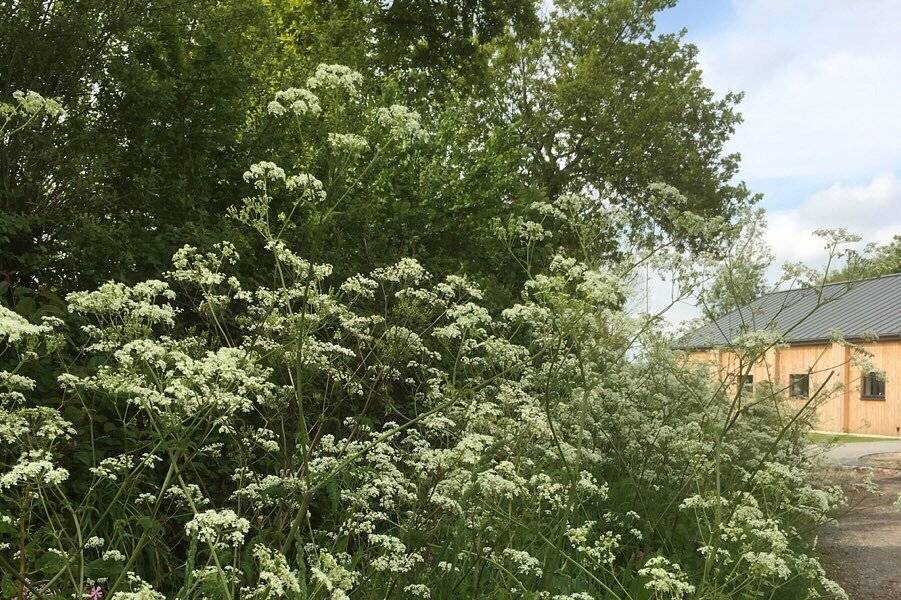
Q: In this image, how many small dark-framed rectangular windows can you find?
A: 3